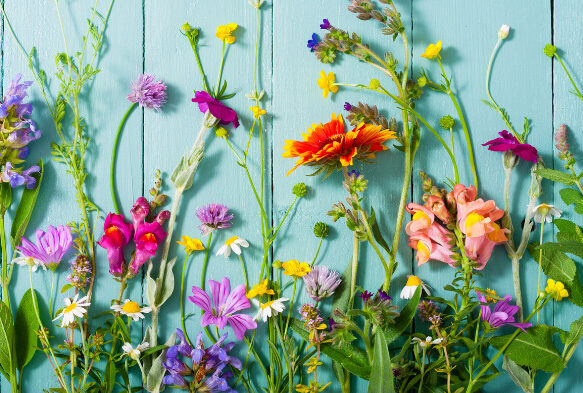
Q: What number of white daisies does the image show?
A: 9